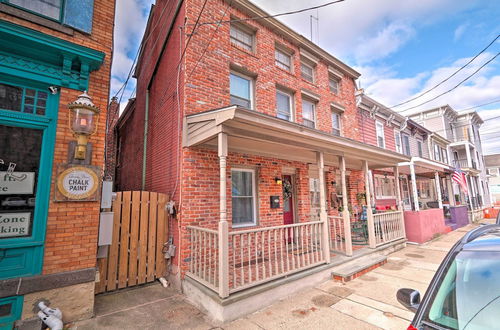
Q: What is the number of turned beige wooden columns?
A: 5